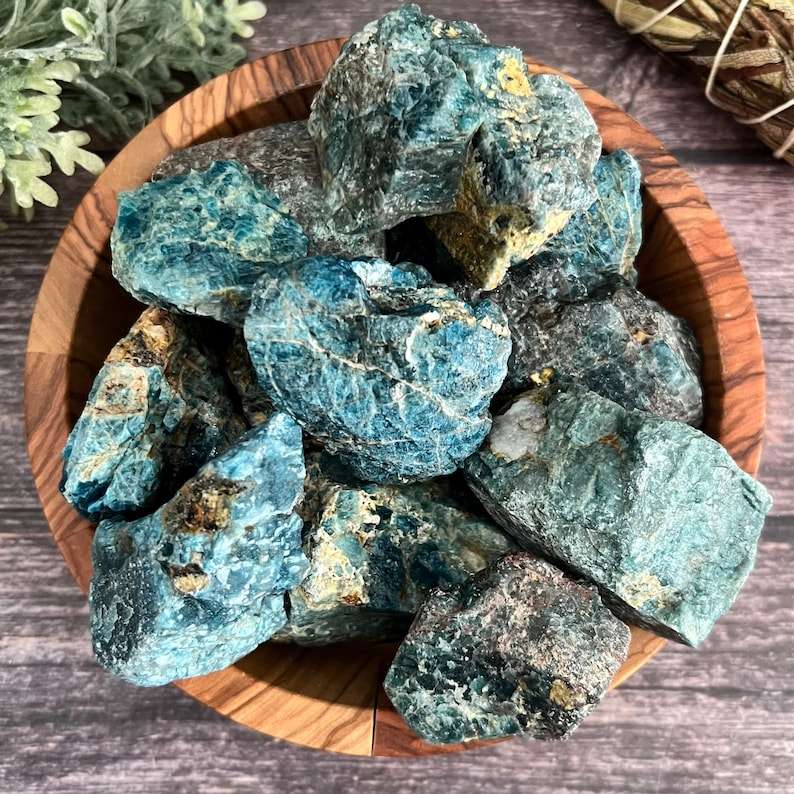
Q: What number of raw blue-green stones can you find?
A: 11